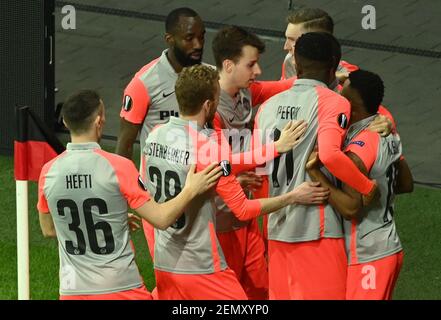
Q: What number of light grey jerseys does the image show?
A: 7